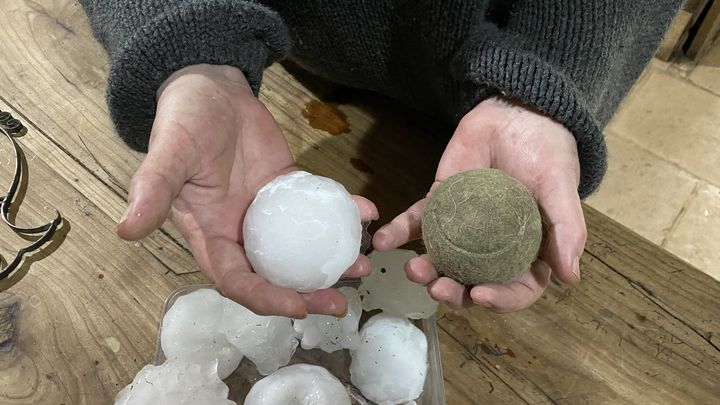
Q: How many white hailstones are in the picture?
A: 8